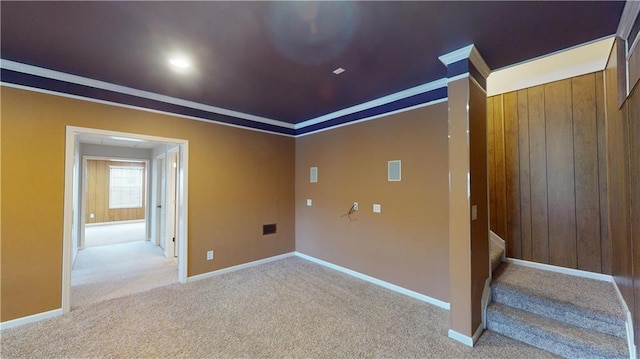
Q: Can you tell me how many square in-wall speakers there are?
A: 2